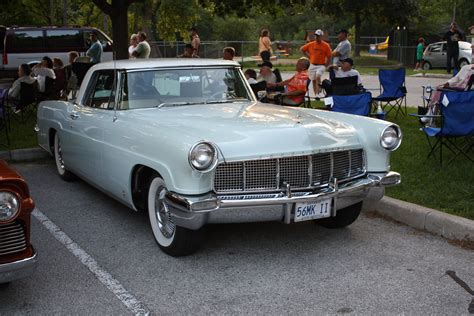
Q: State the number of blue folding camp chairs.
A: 3